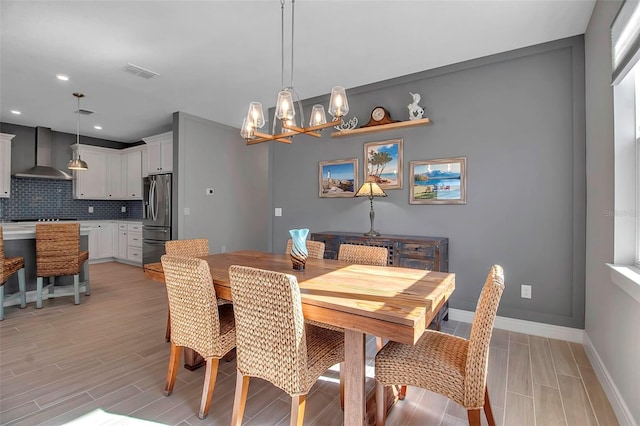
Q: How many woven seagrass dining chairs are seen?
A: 6